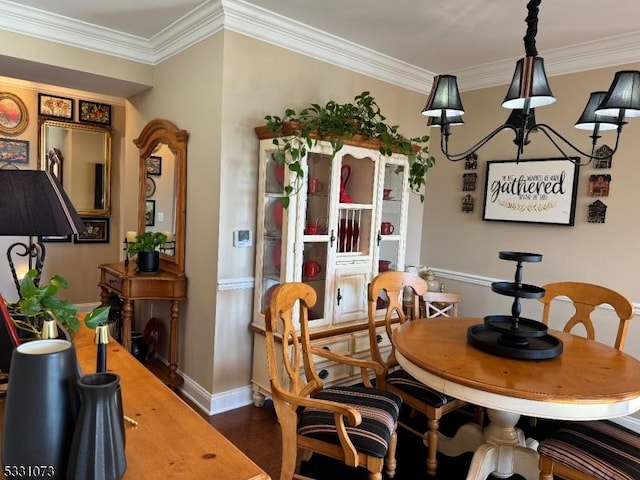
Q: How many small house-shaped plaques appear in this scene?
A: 6